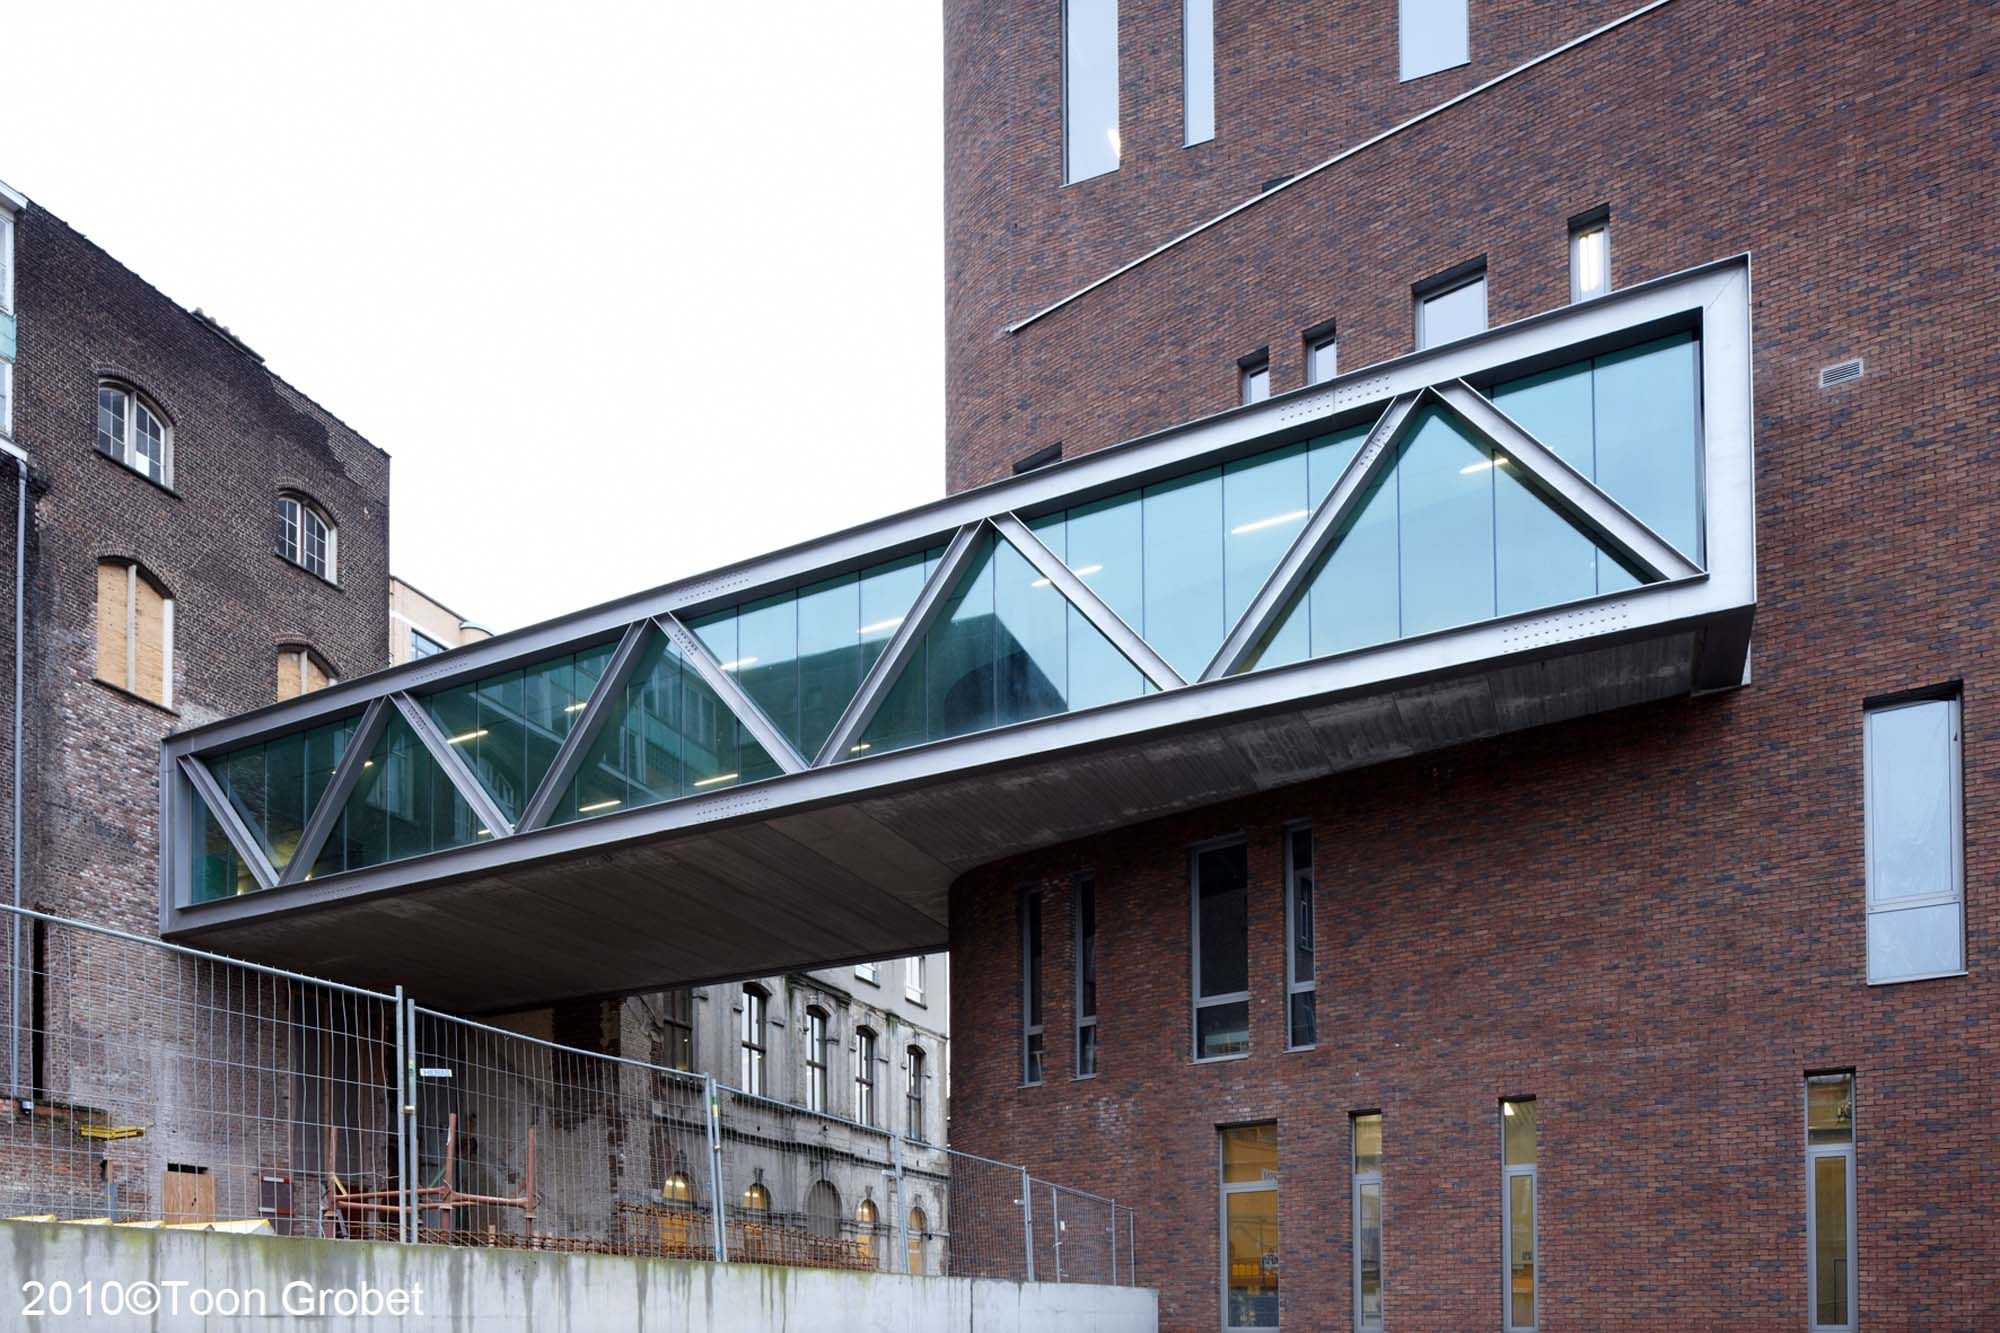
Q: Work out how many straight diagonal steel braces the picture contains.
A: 9